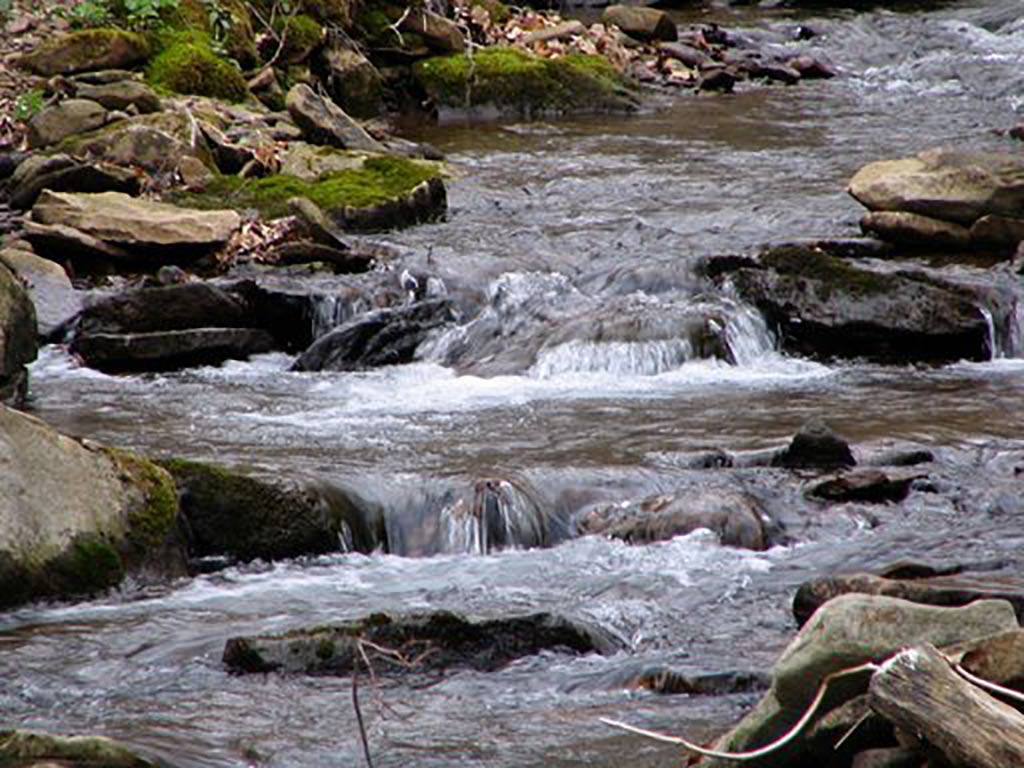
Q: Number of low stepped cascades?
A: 2